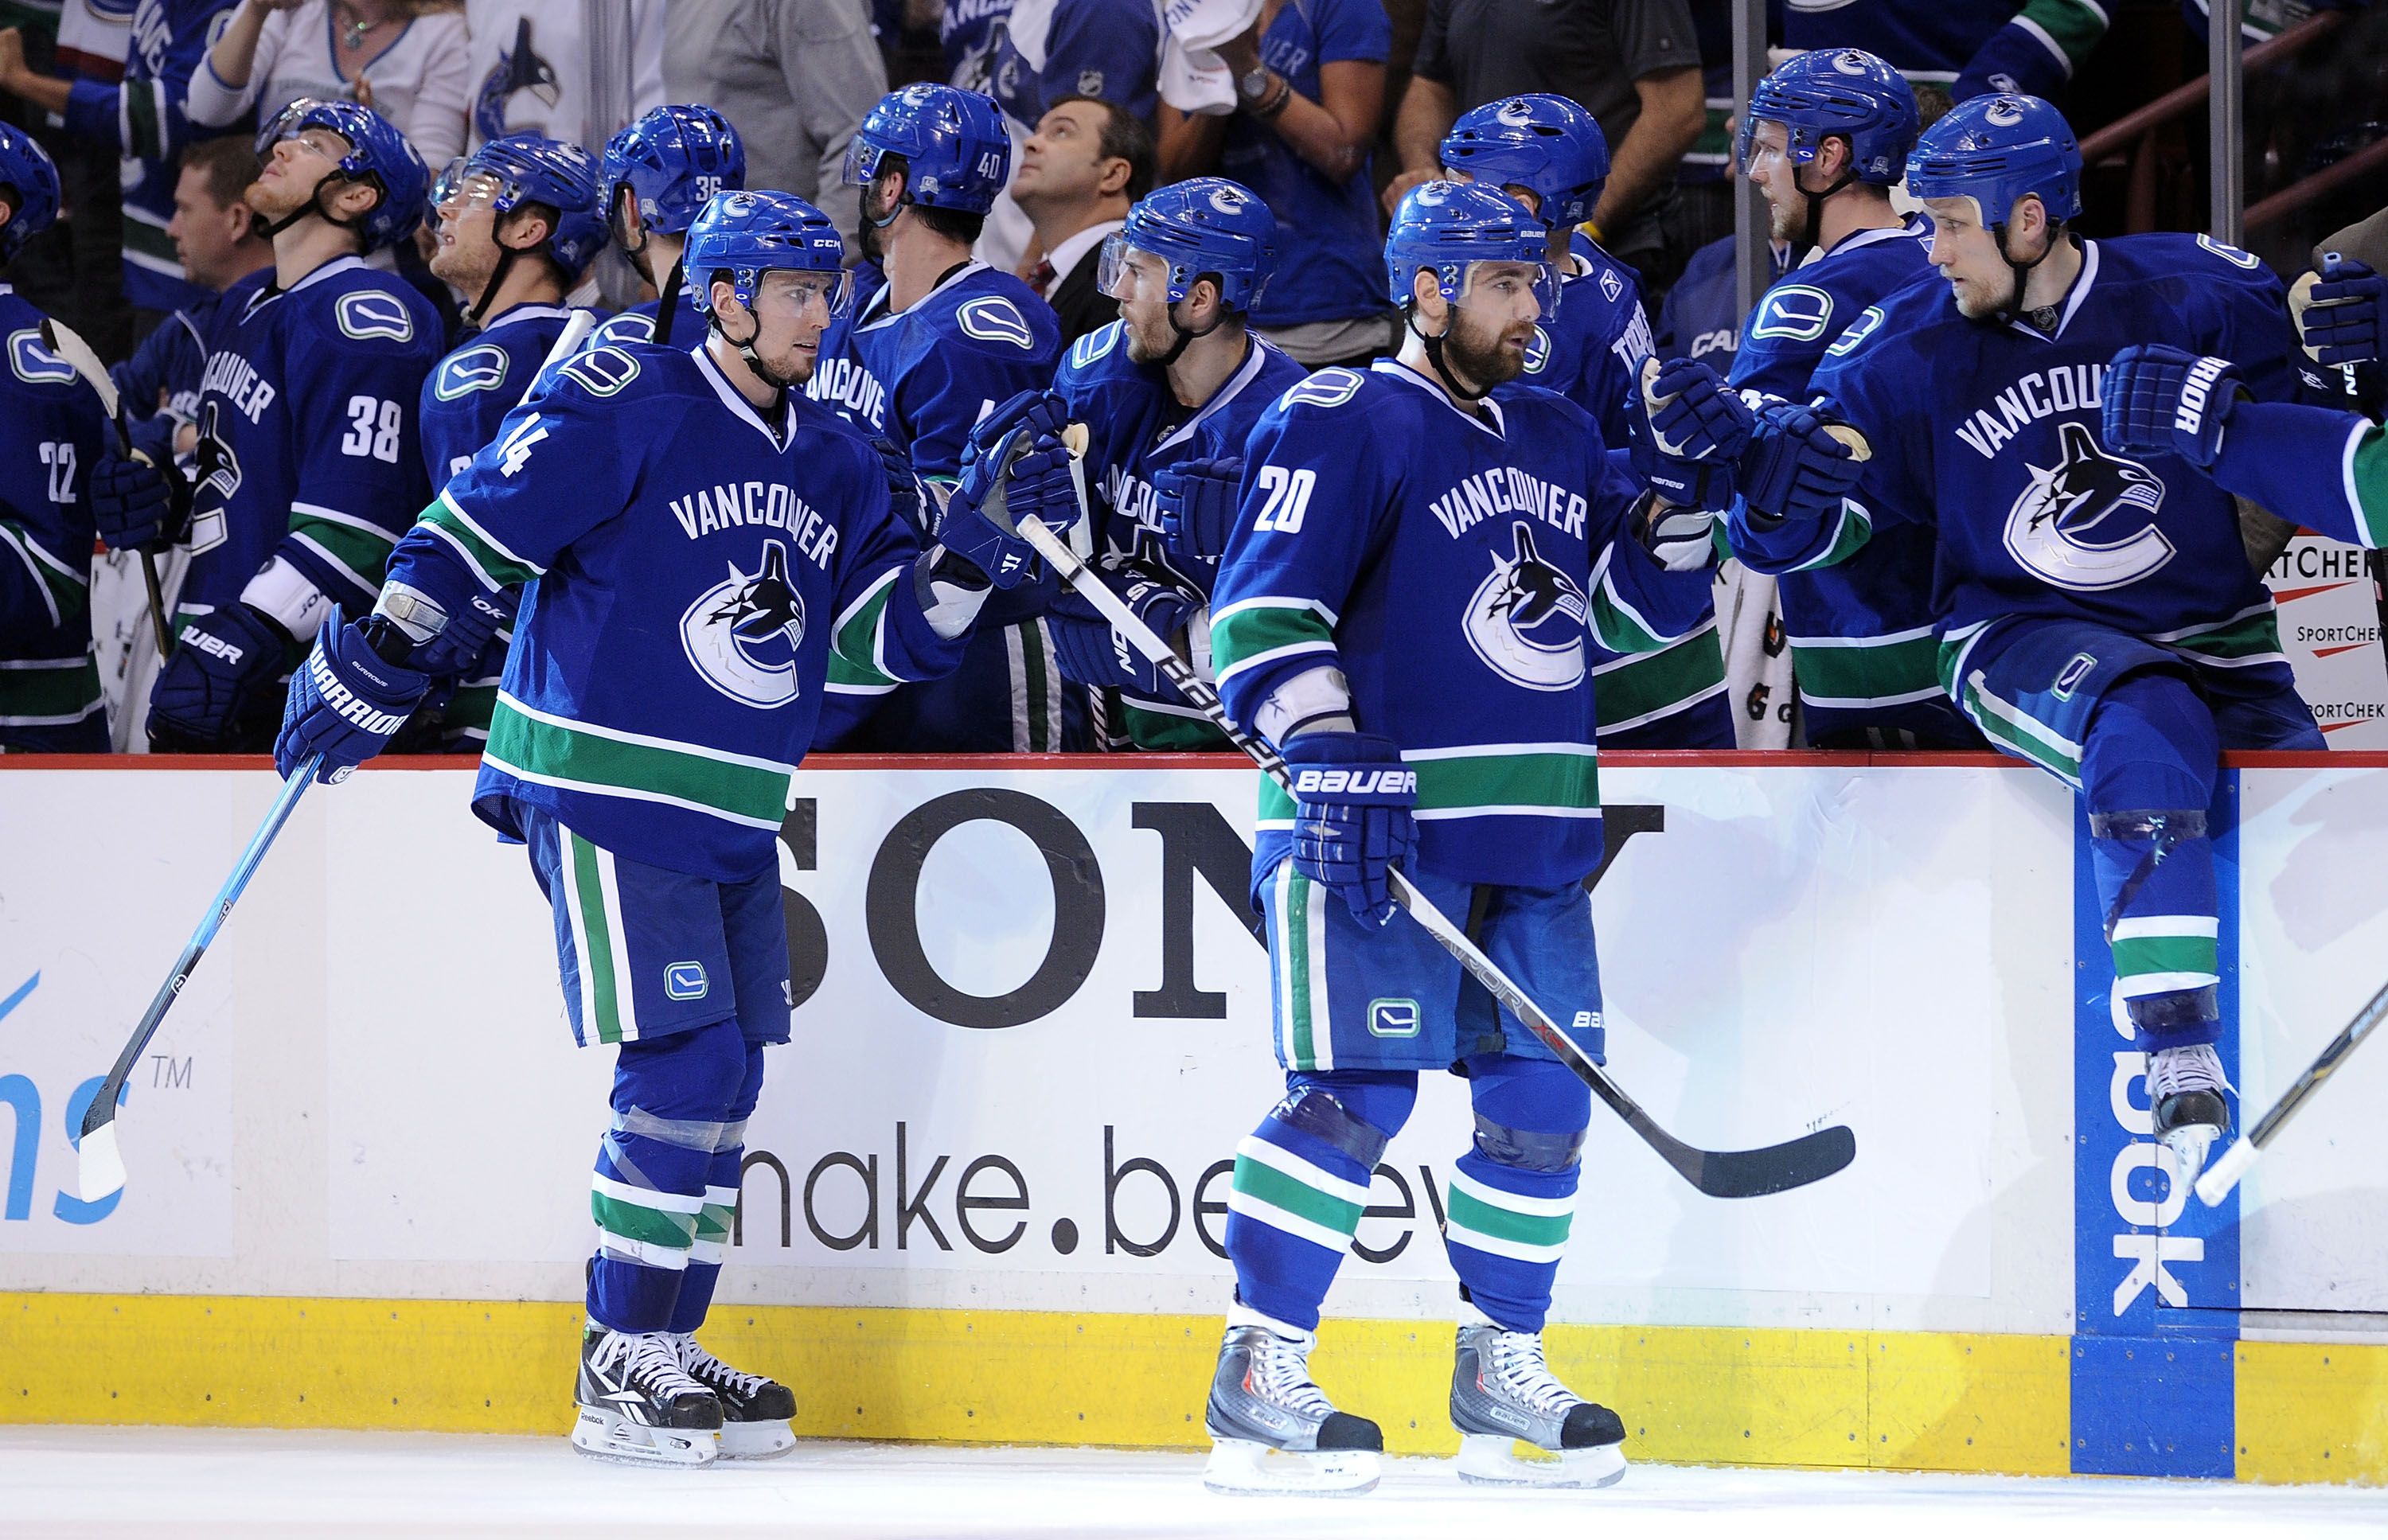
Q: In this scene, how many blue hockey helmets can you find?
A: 11